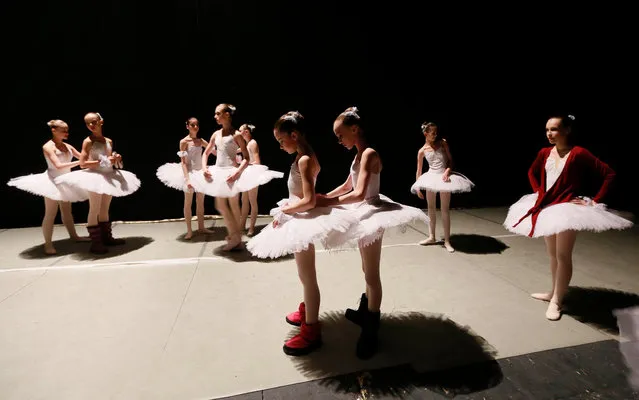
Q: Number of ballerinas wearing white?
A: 9